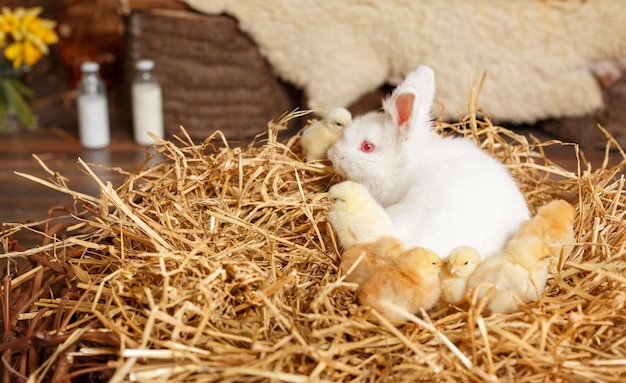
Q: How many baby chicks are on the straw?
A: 7